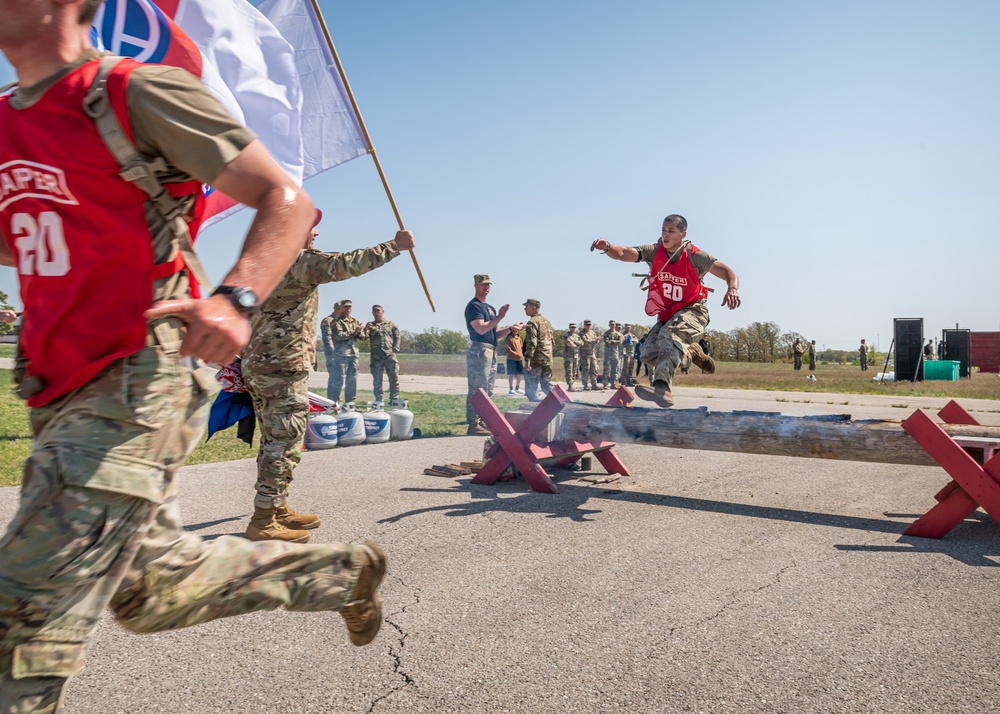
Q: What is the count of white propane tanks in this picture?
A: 4